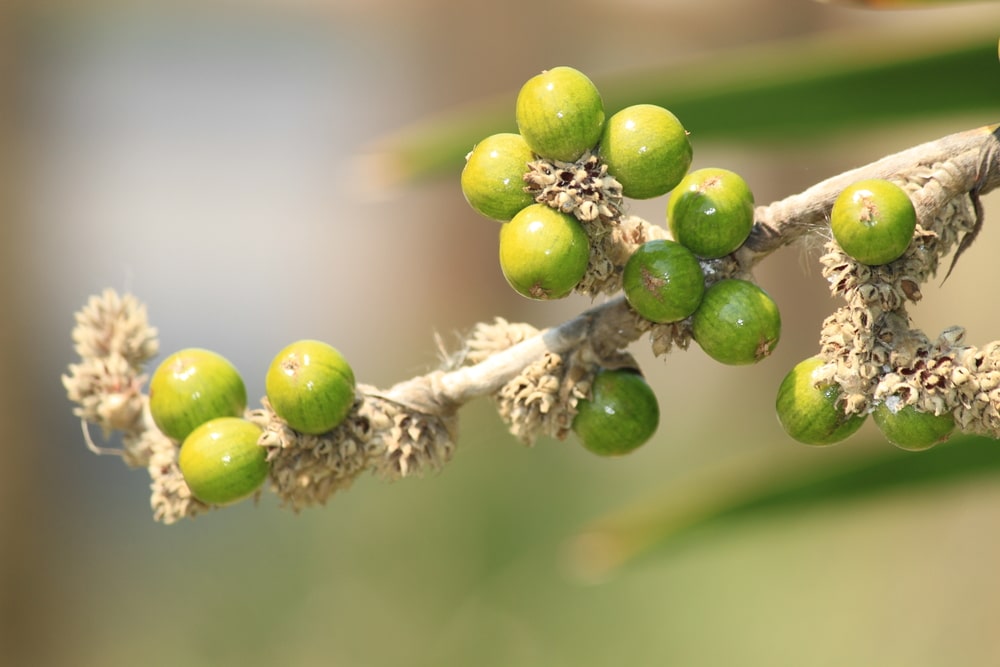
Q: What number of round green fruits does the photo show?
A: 14